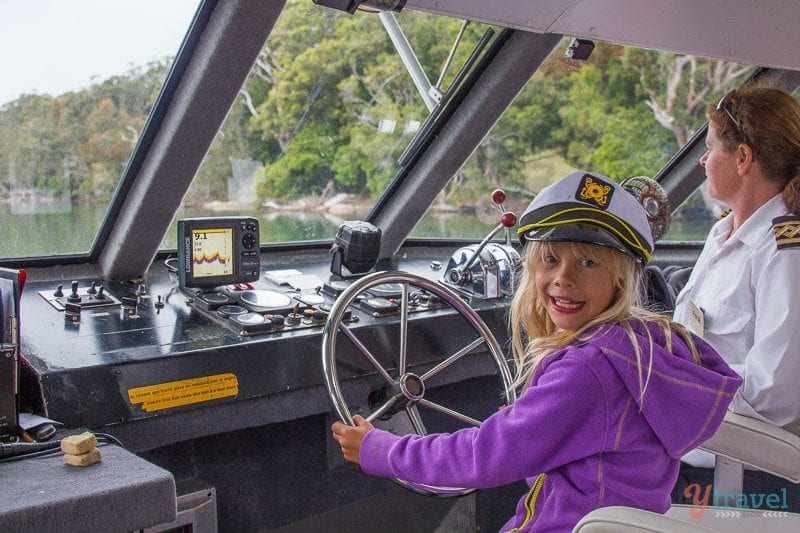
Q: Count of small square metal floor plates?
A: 0